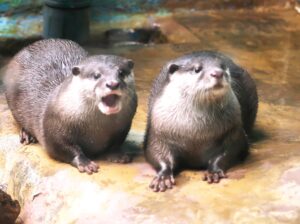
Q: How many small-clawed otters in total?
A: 2